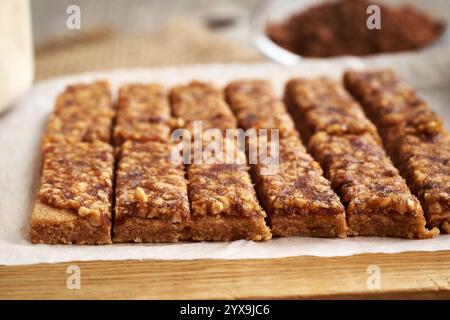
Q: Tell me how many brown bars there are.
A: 12